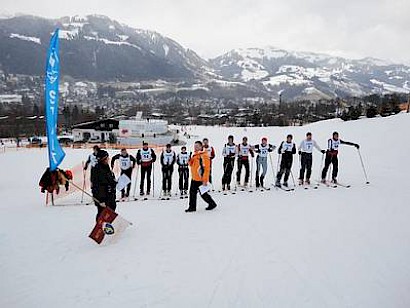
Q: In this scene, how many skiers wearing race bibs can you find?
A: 12